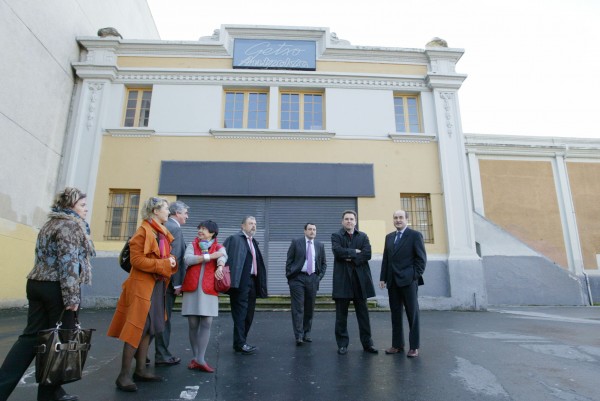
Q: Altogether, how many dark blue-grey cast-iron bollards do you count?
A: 0